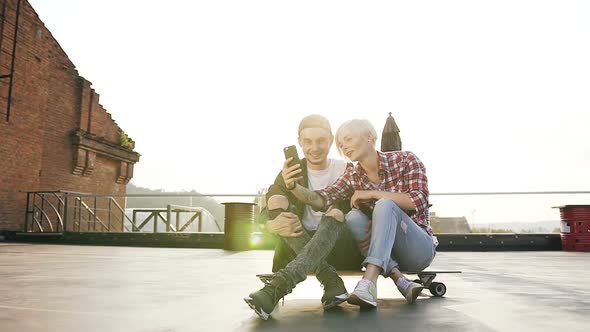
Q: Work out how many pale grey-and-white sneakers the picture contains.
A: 2